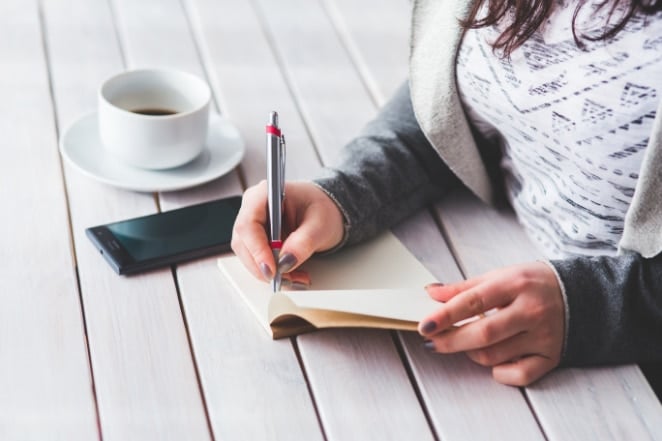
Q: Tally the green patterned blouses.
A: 0